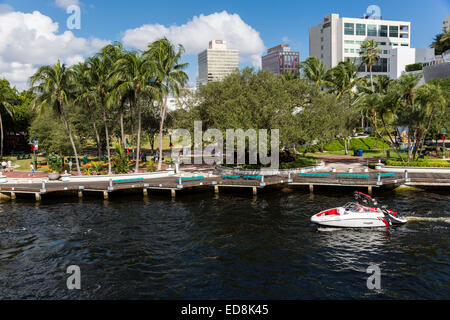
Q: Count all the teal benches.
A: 7